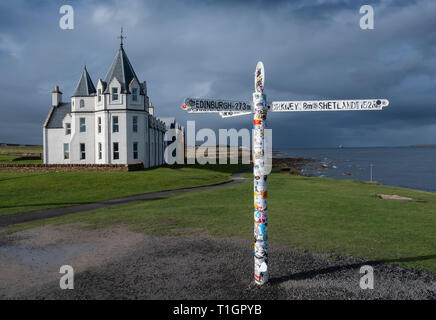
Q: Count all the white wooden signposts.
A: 1